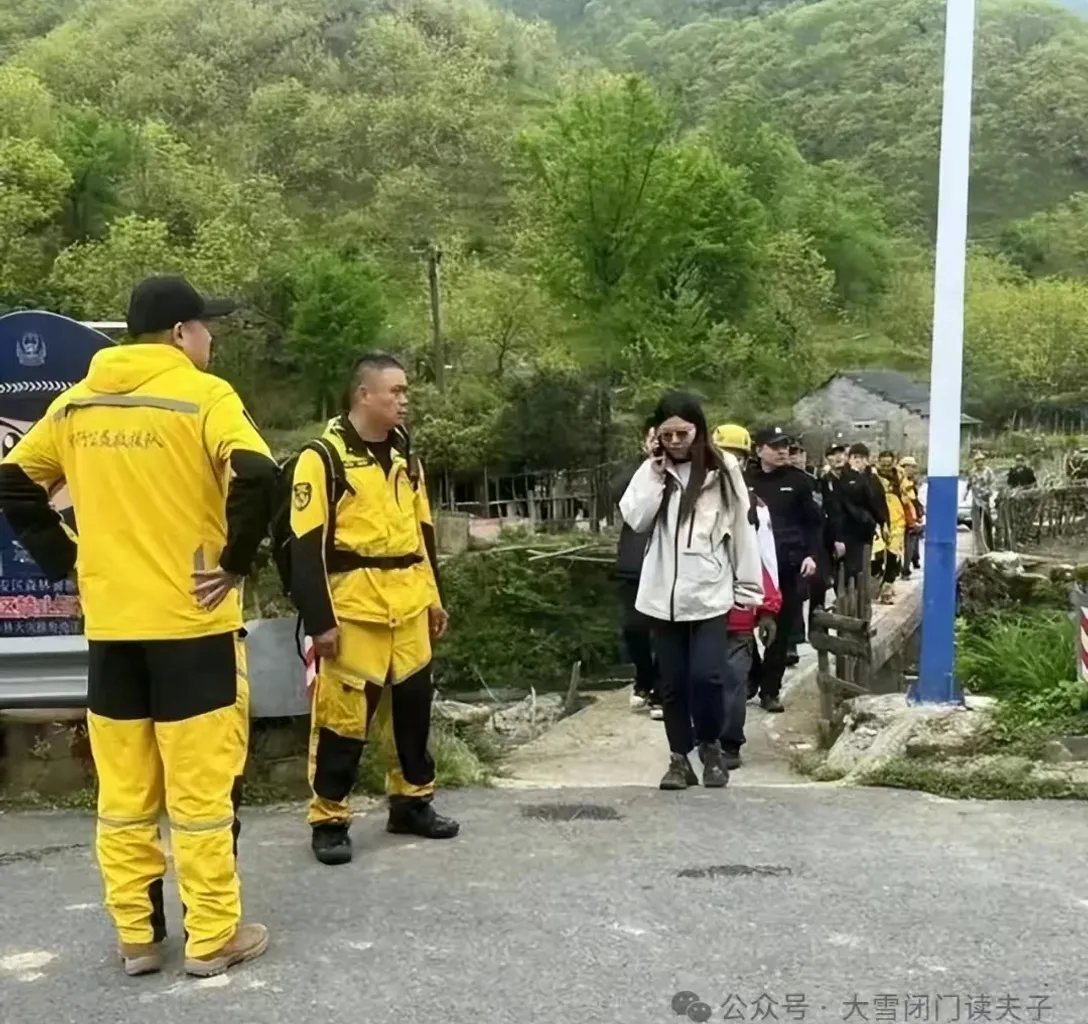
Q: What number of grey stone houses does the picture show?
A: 1